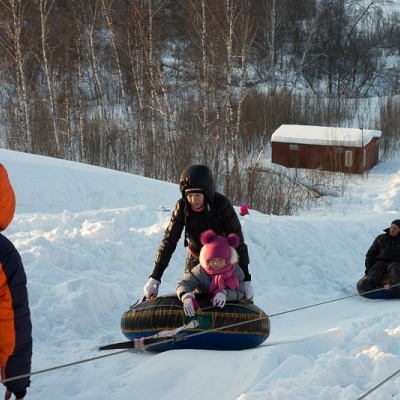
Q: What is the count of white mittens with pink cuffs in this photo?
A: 2